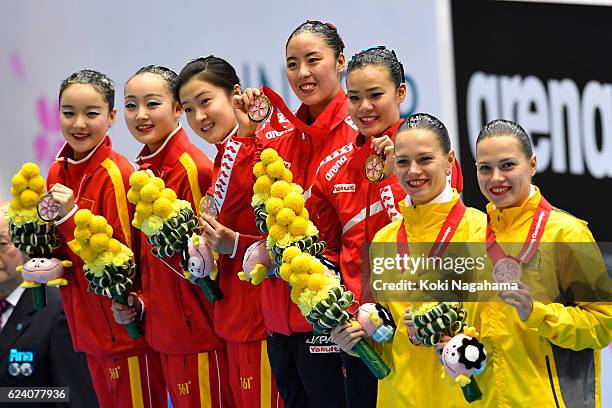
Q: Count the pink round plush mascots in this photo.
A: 5